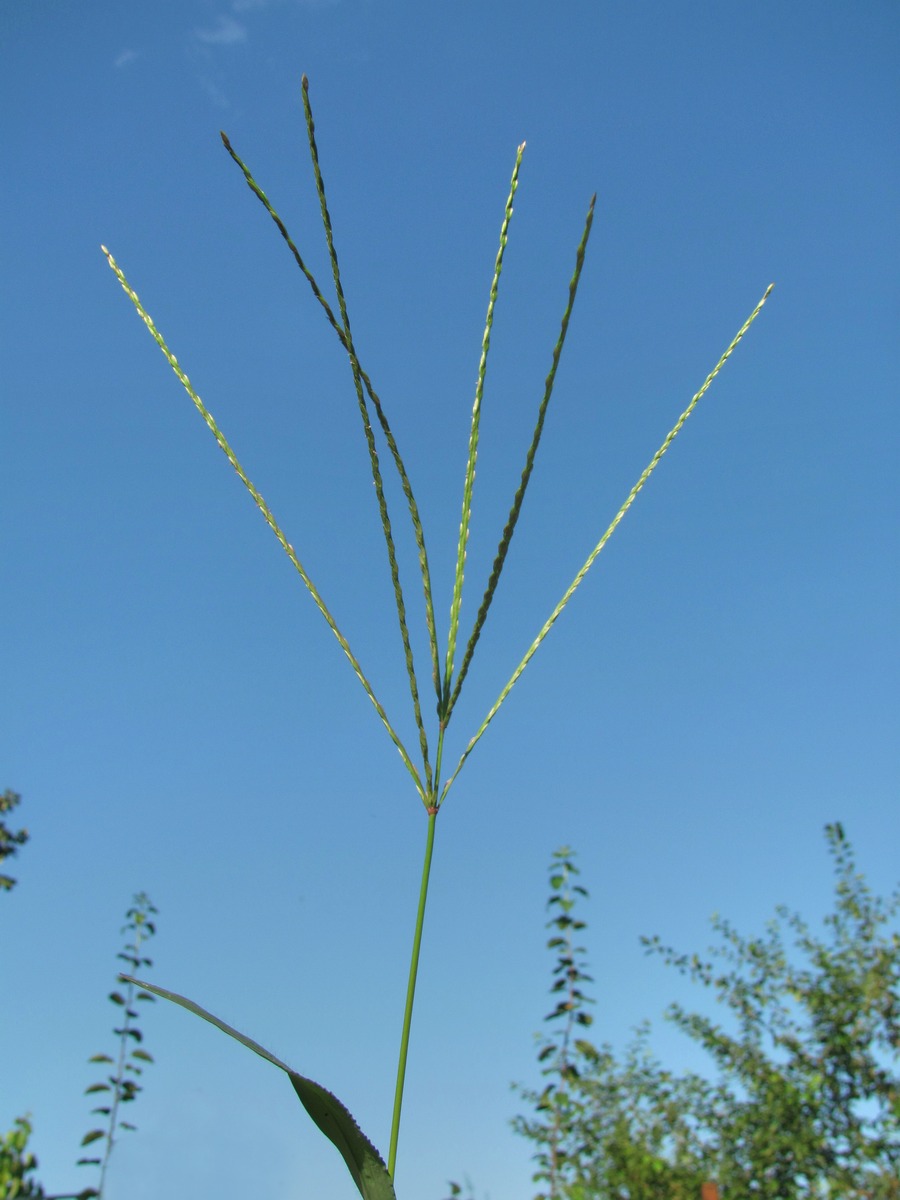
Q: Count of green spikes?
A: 6